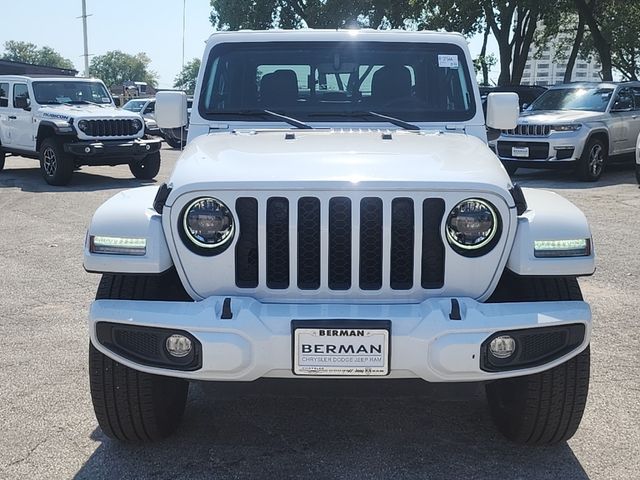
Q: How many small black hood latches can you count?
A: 2